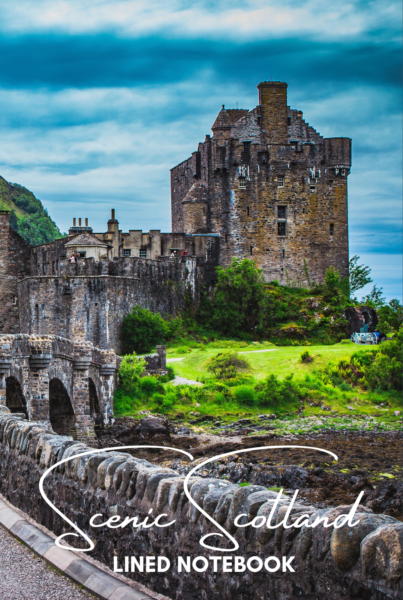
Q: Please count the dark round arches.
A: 3